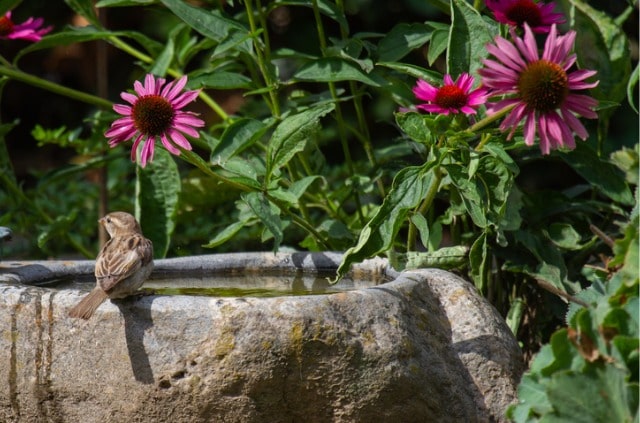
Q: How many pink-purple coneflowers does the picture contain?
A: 5